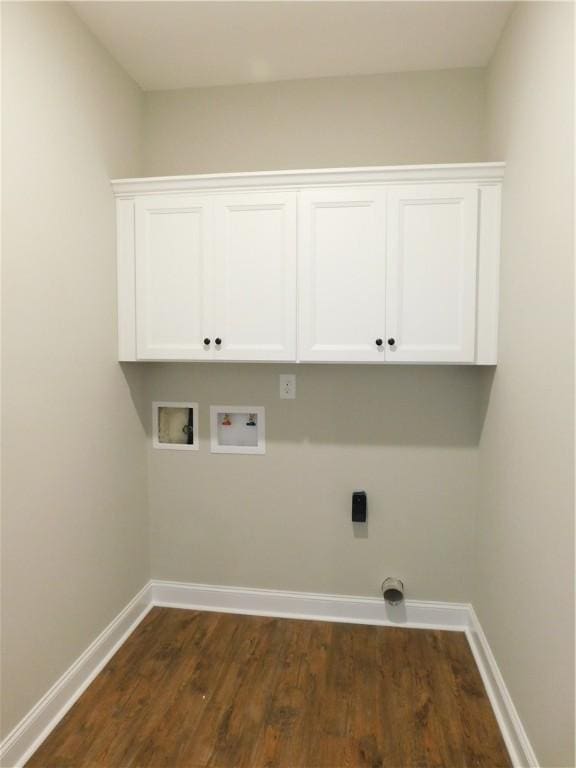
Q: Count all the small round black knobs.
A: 4